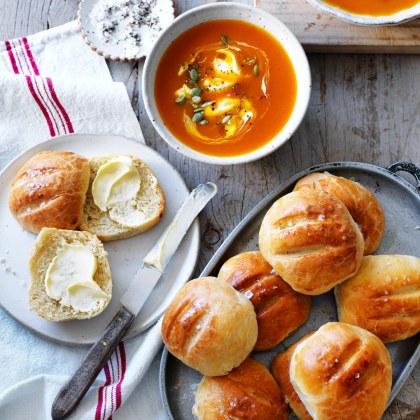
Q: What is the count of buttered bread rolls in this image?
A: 2